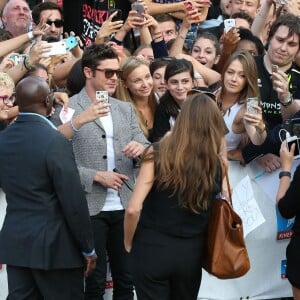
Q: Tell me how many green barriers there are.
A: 0